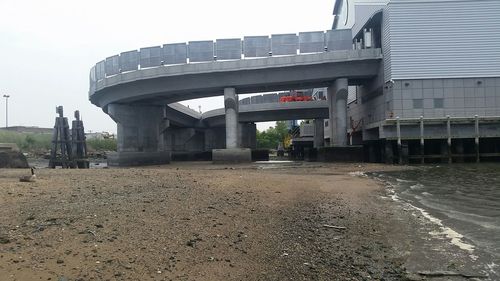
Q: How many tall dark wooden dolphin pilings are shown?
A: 2